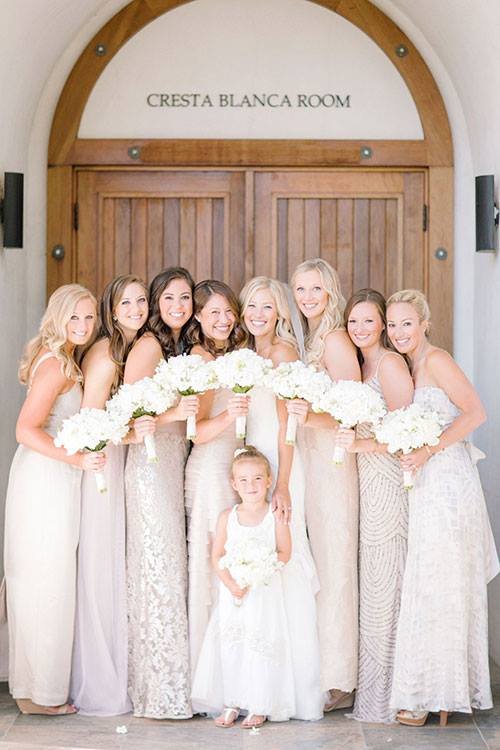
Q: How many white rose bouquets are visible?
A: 8